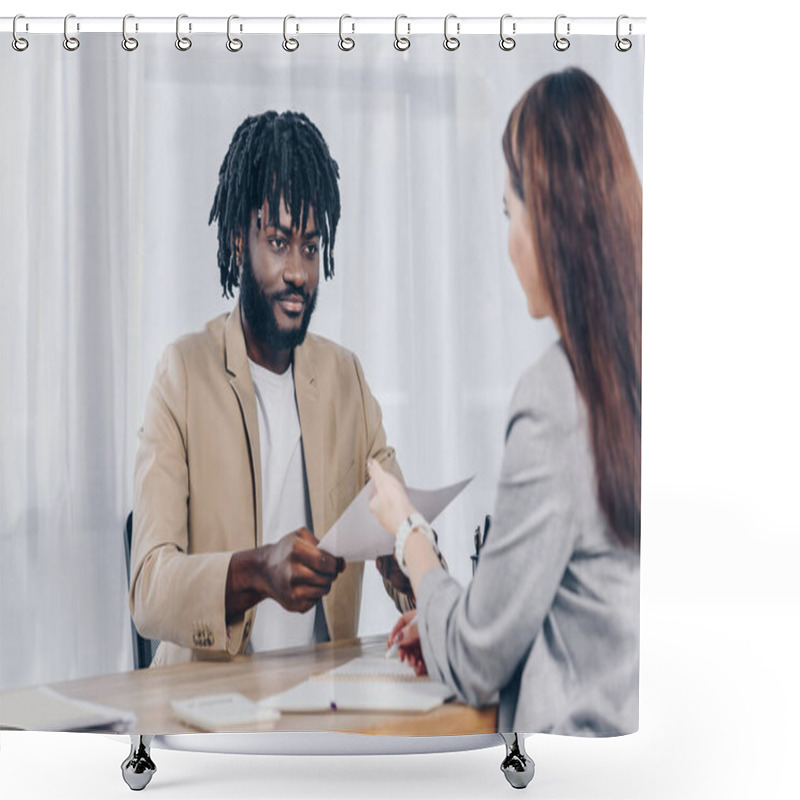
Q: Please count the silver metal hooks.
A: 12